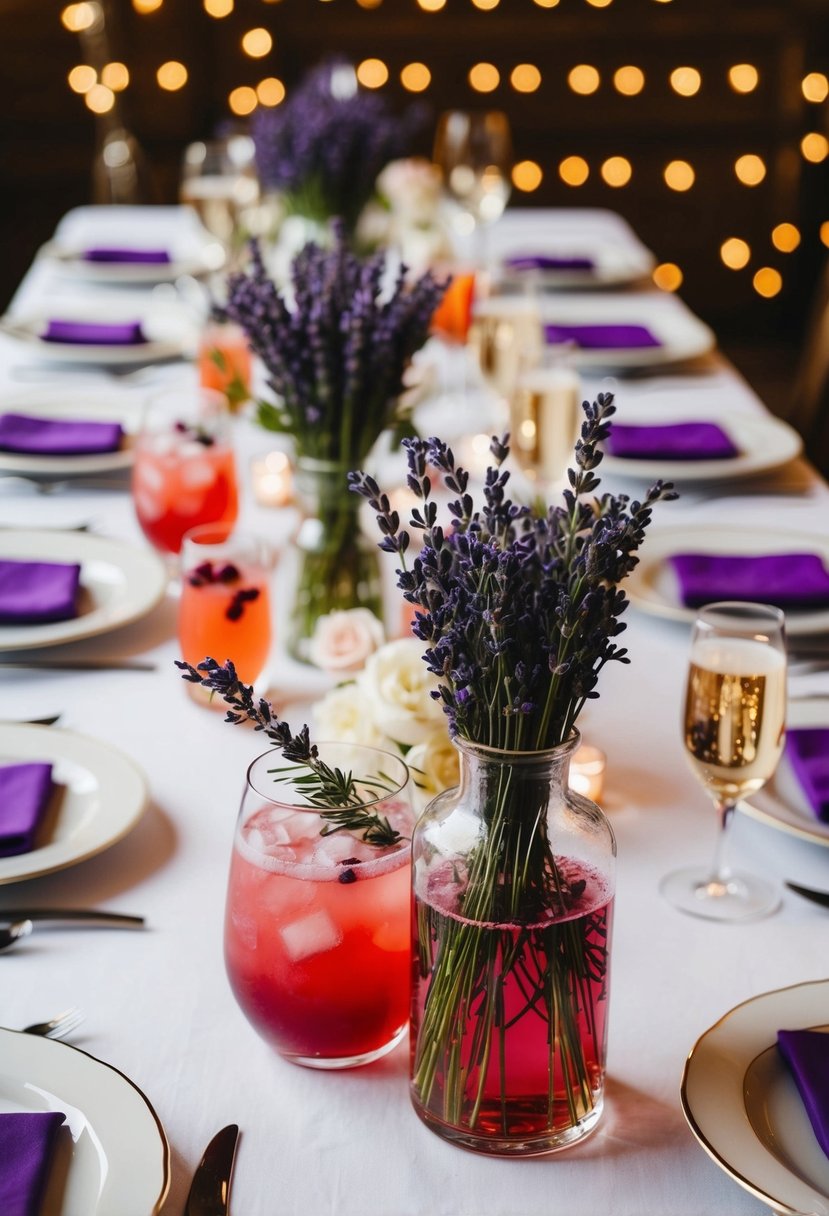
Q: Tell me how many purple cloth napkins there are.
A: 12